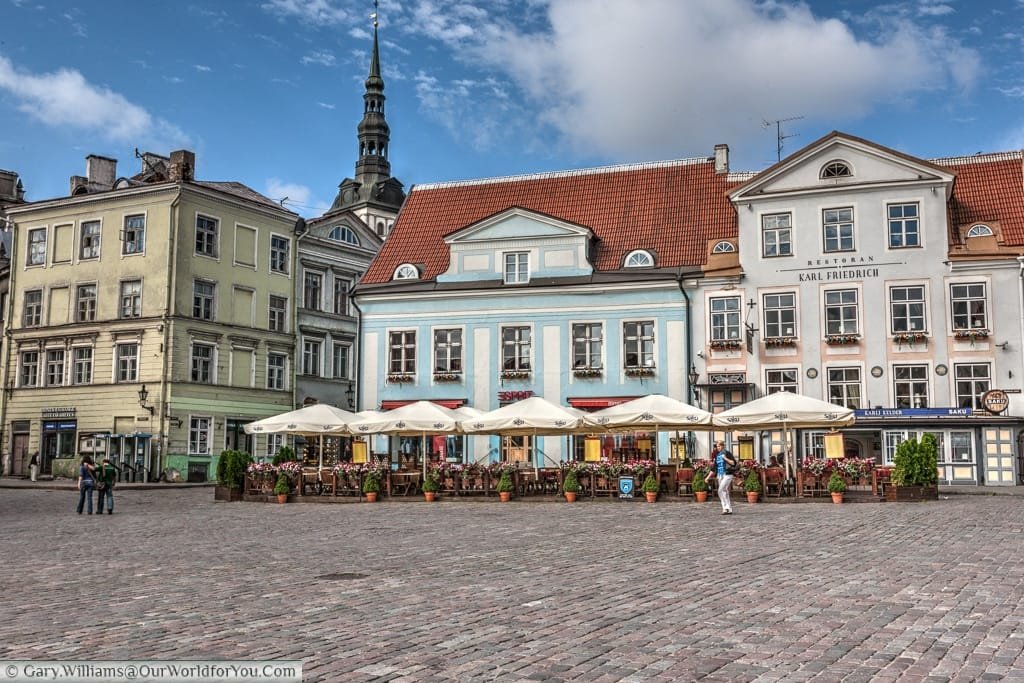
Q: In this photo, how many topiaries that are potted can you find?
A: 9